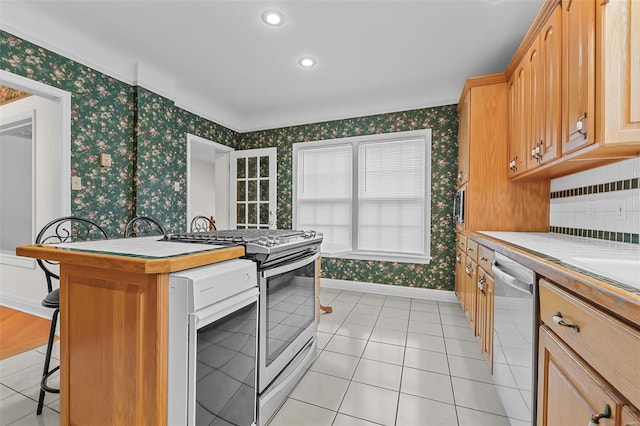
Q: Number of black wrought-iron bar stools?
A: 3